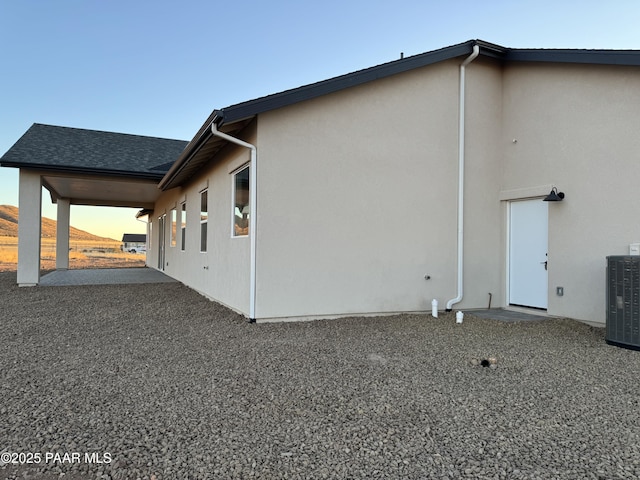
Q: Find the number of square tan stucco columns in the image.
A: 2